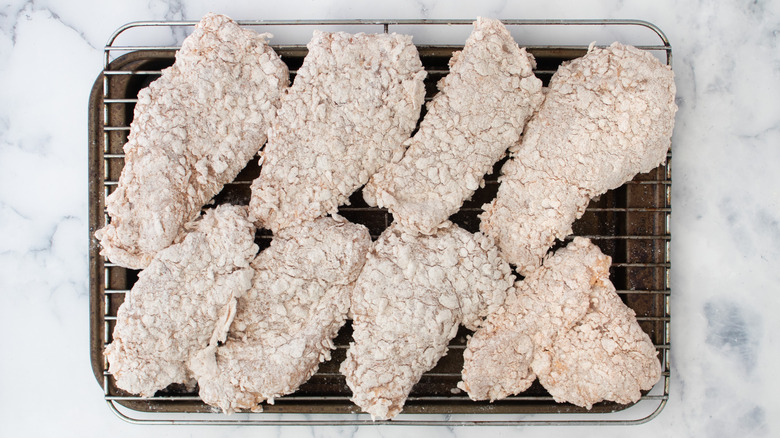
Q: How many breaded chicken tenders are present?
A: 8